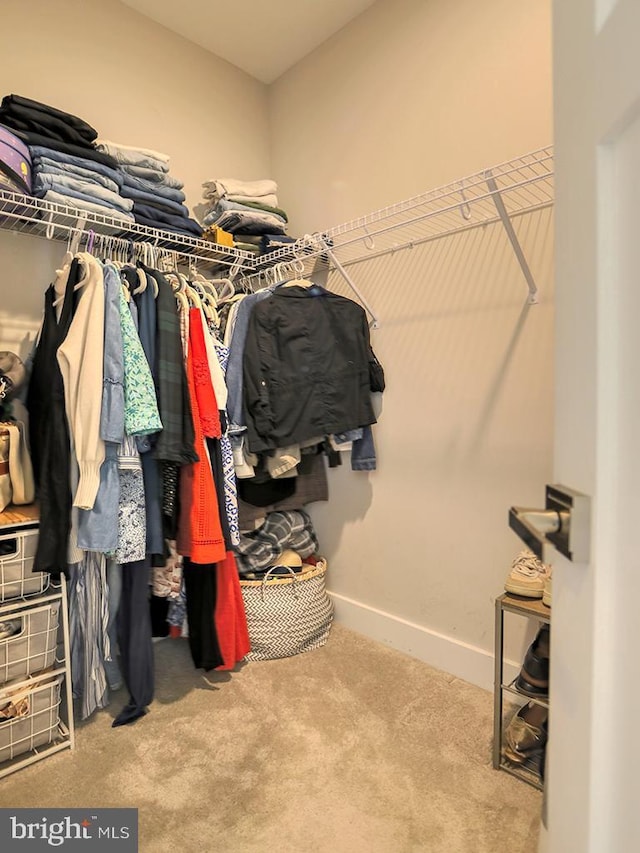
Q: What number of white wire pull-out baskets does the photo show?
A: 3